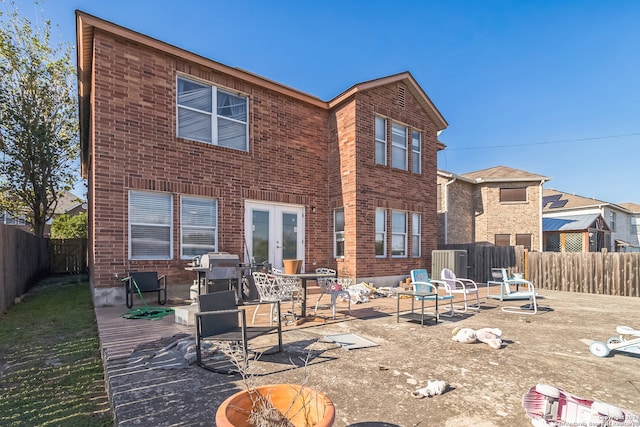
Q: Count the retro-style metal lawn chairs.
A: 3